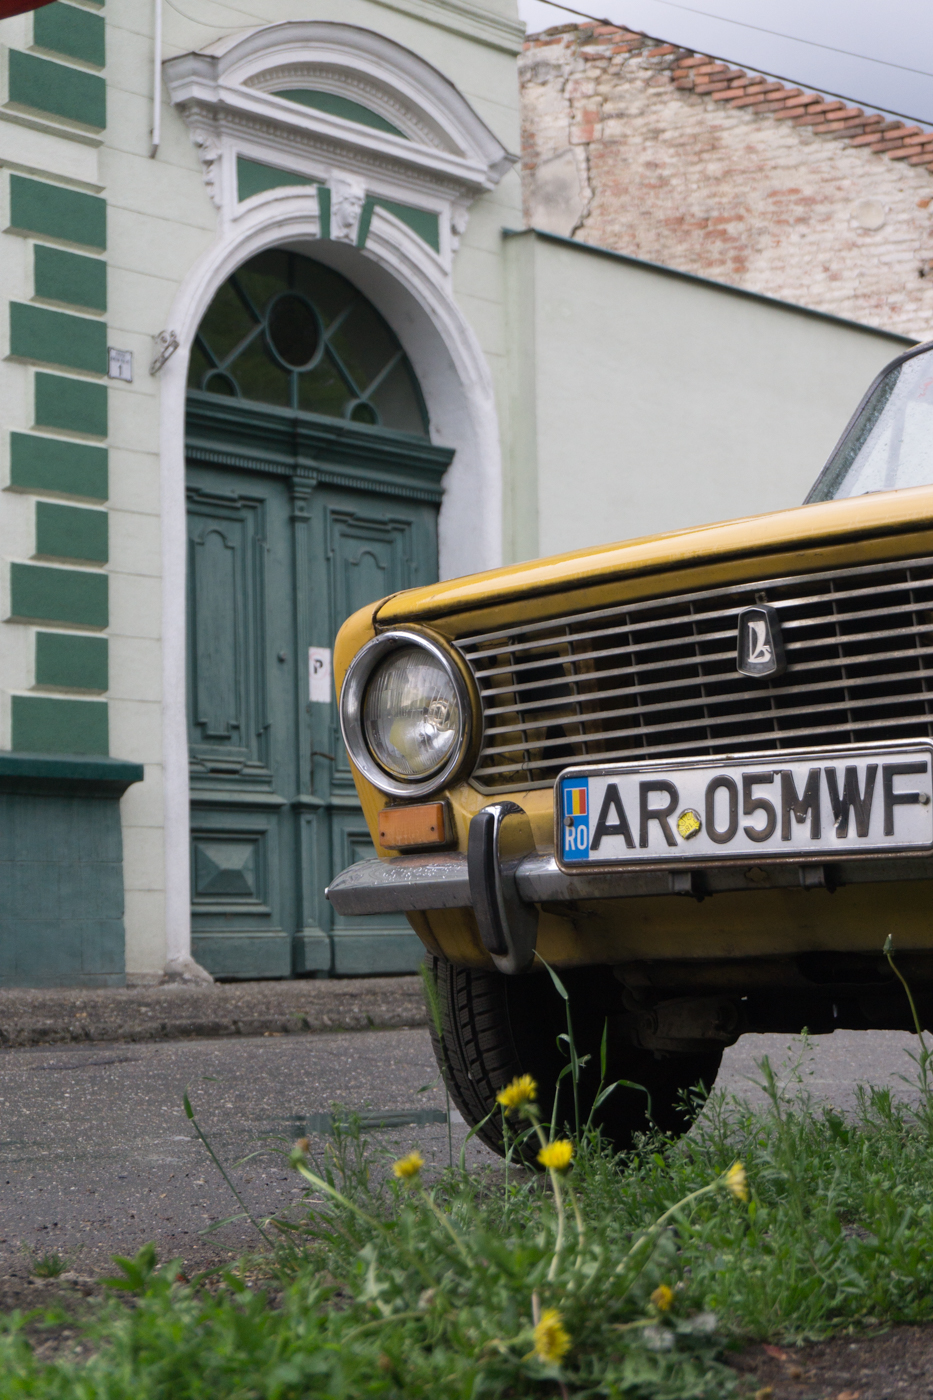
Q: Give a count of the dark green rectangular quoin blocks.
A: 11